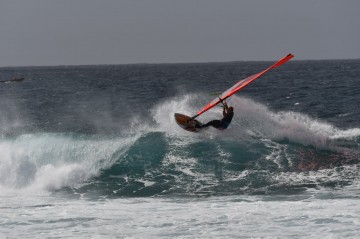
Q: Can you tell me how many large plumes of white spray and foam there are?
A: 2